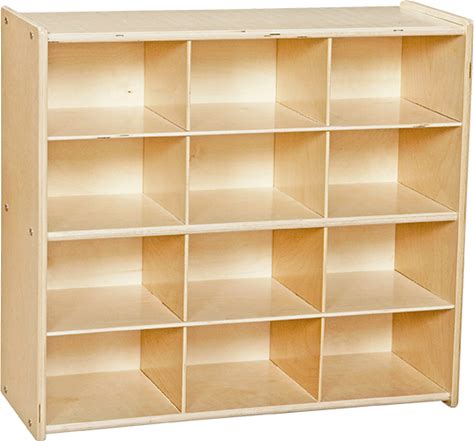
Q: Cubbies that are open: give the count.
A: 12